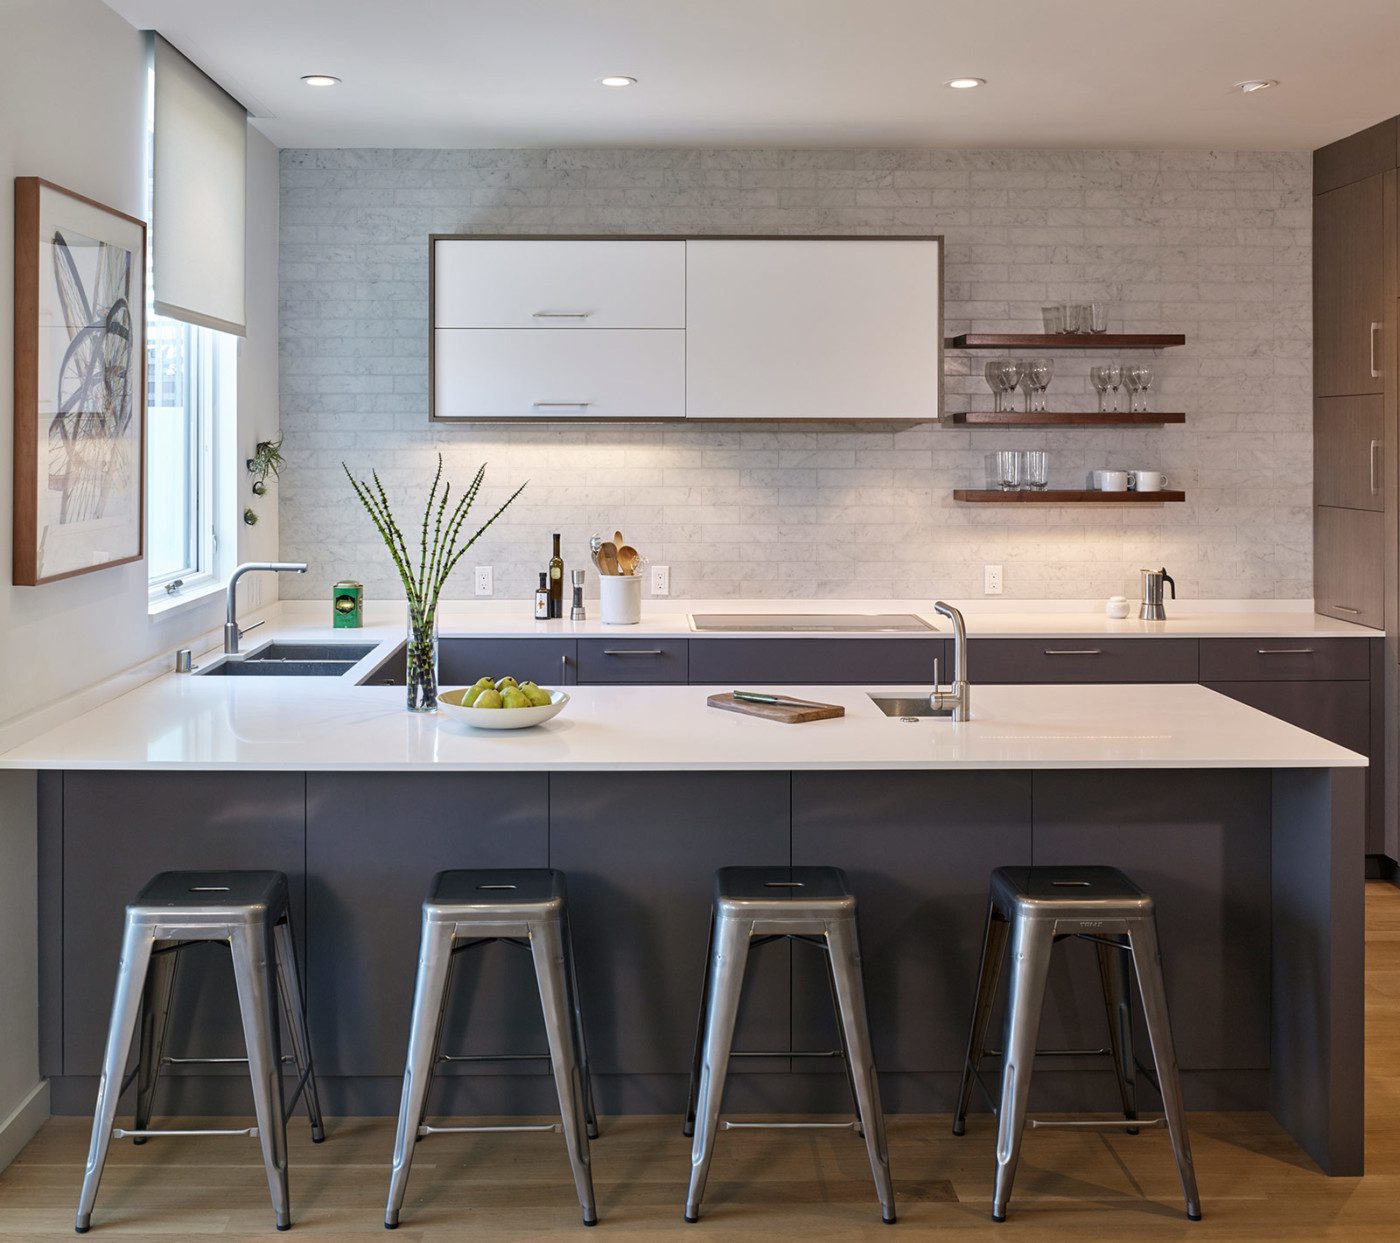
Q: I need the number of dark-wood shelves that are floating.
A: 3